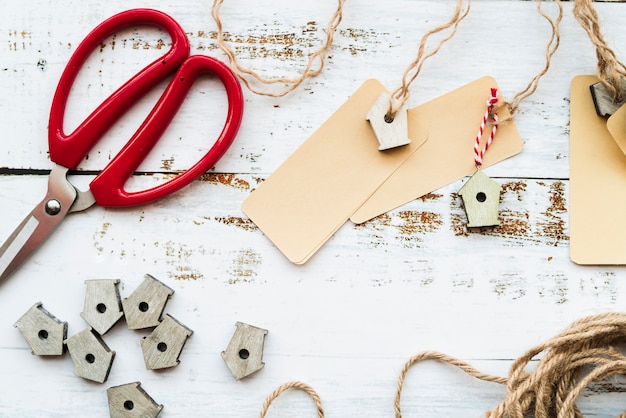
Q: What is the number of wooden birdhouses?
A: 10